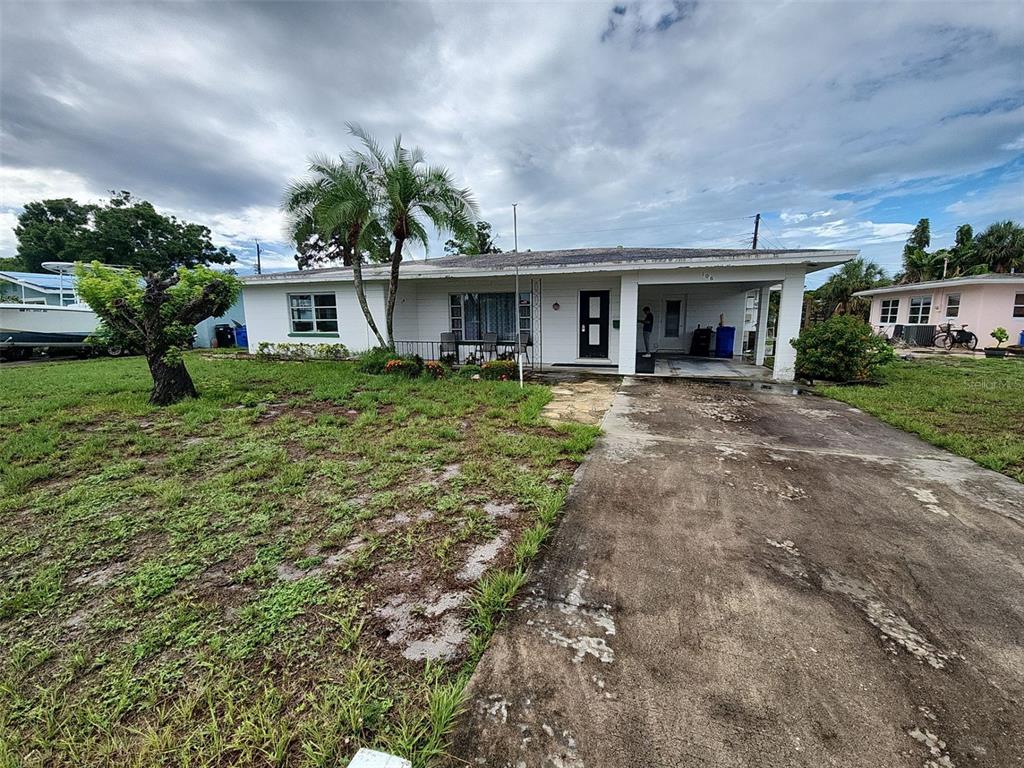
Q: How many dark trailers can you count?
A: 1